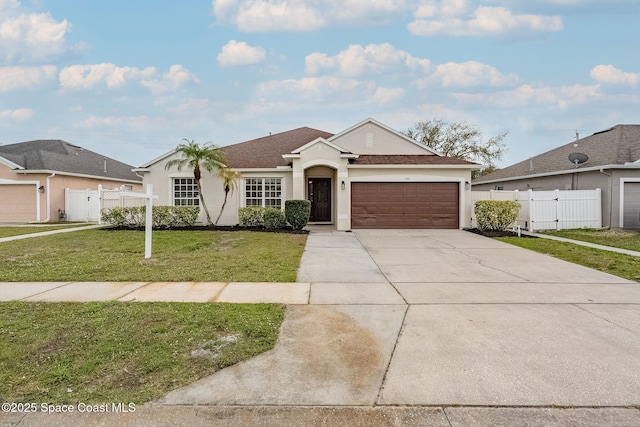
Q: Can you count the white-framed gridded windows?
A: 2